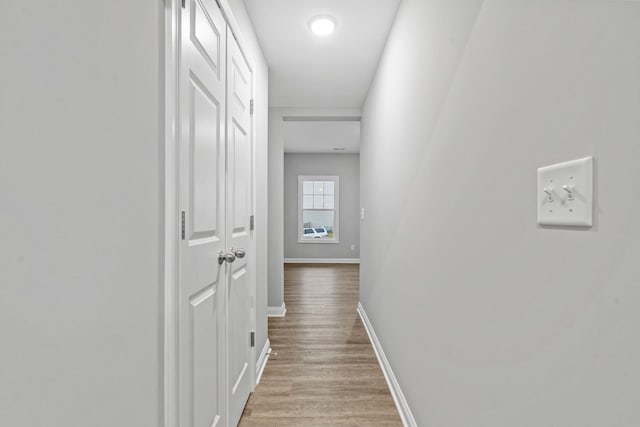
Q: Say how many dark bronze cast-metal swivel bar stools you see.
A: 0